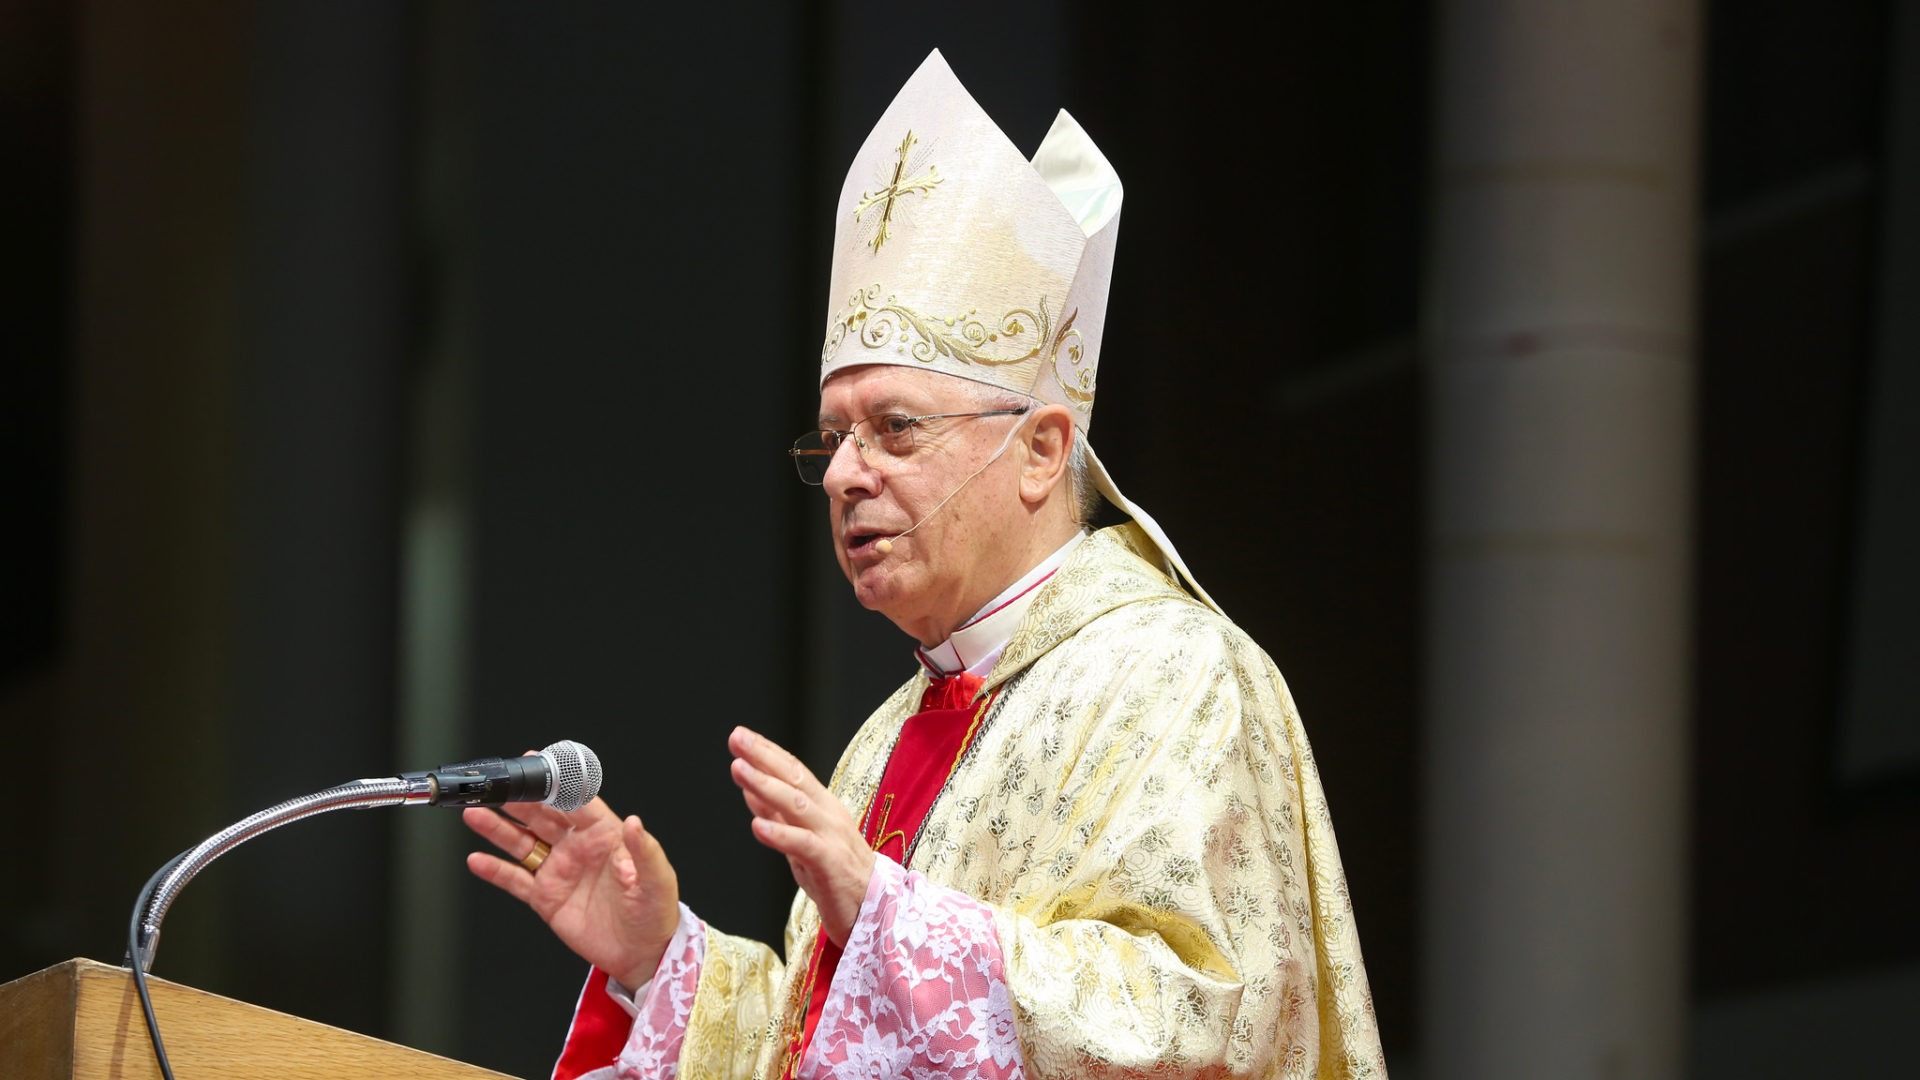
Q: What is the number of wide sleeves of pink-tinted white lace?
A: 2